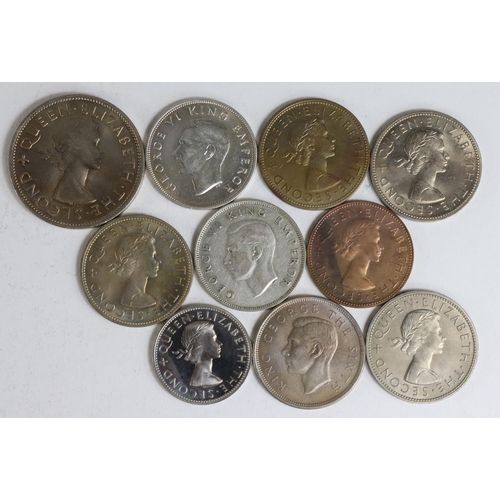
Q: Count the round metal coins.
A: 10